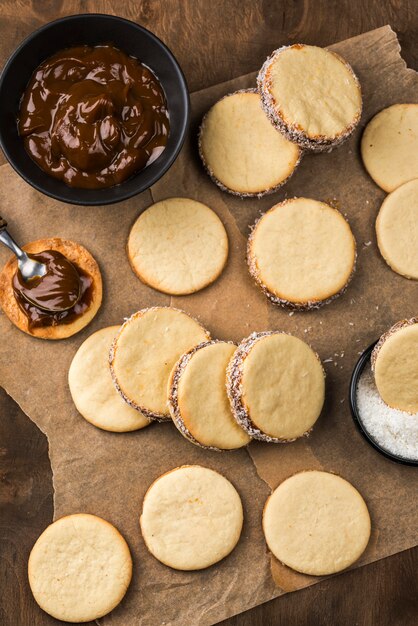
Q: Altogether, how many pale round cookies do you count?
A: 14